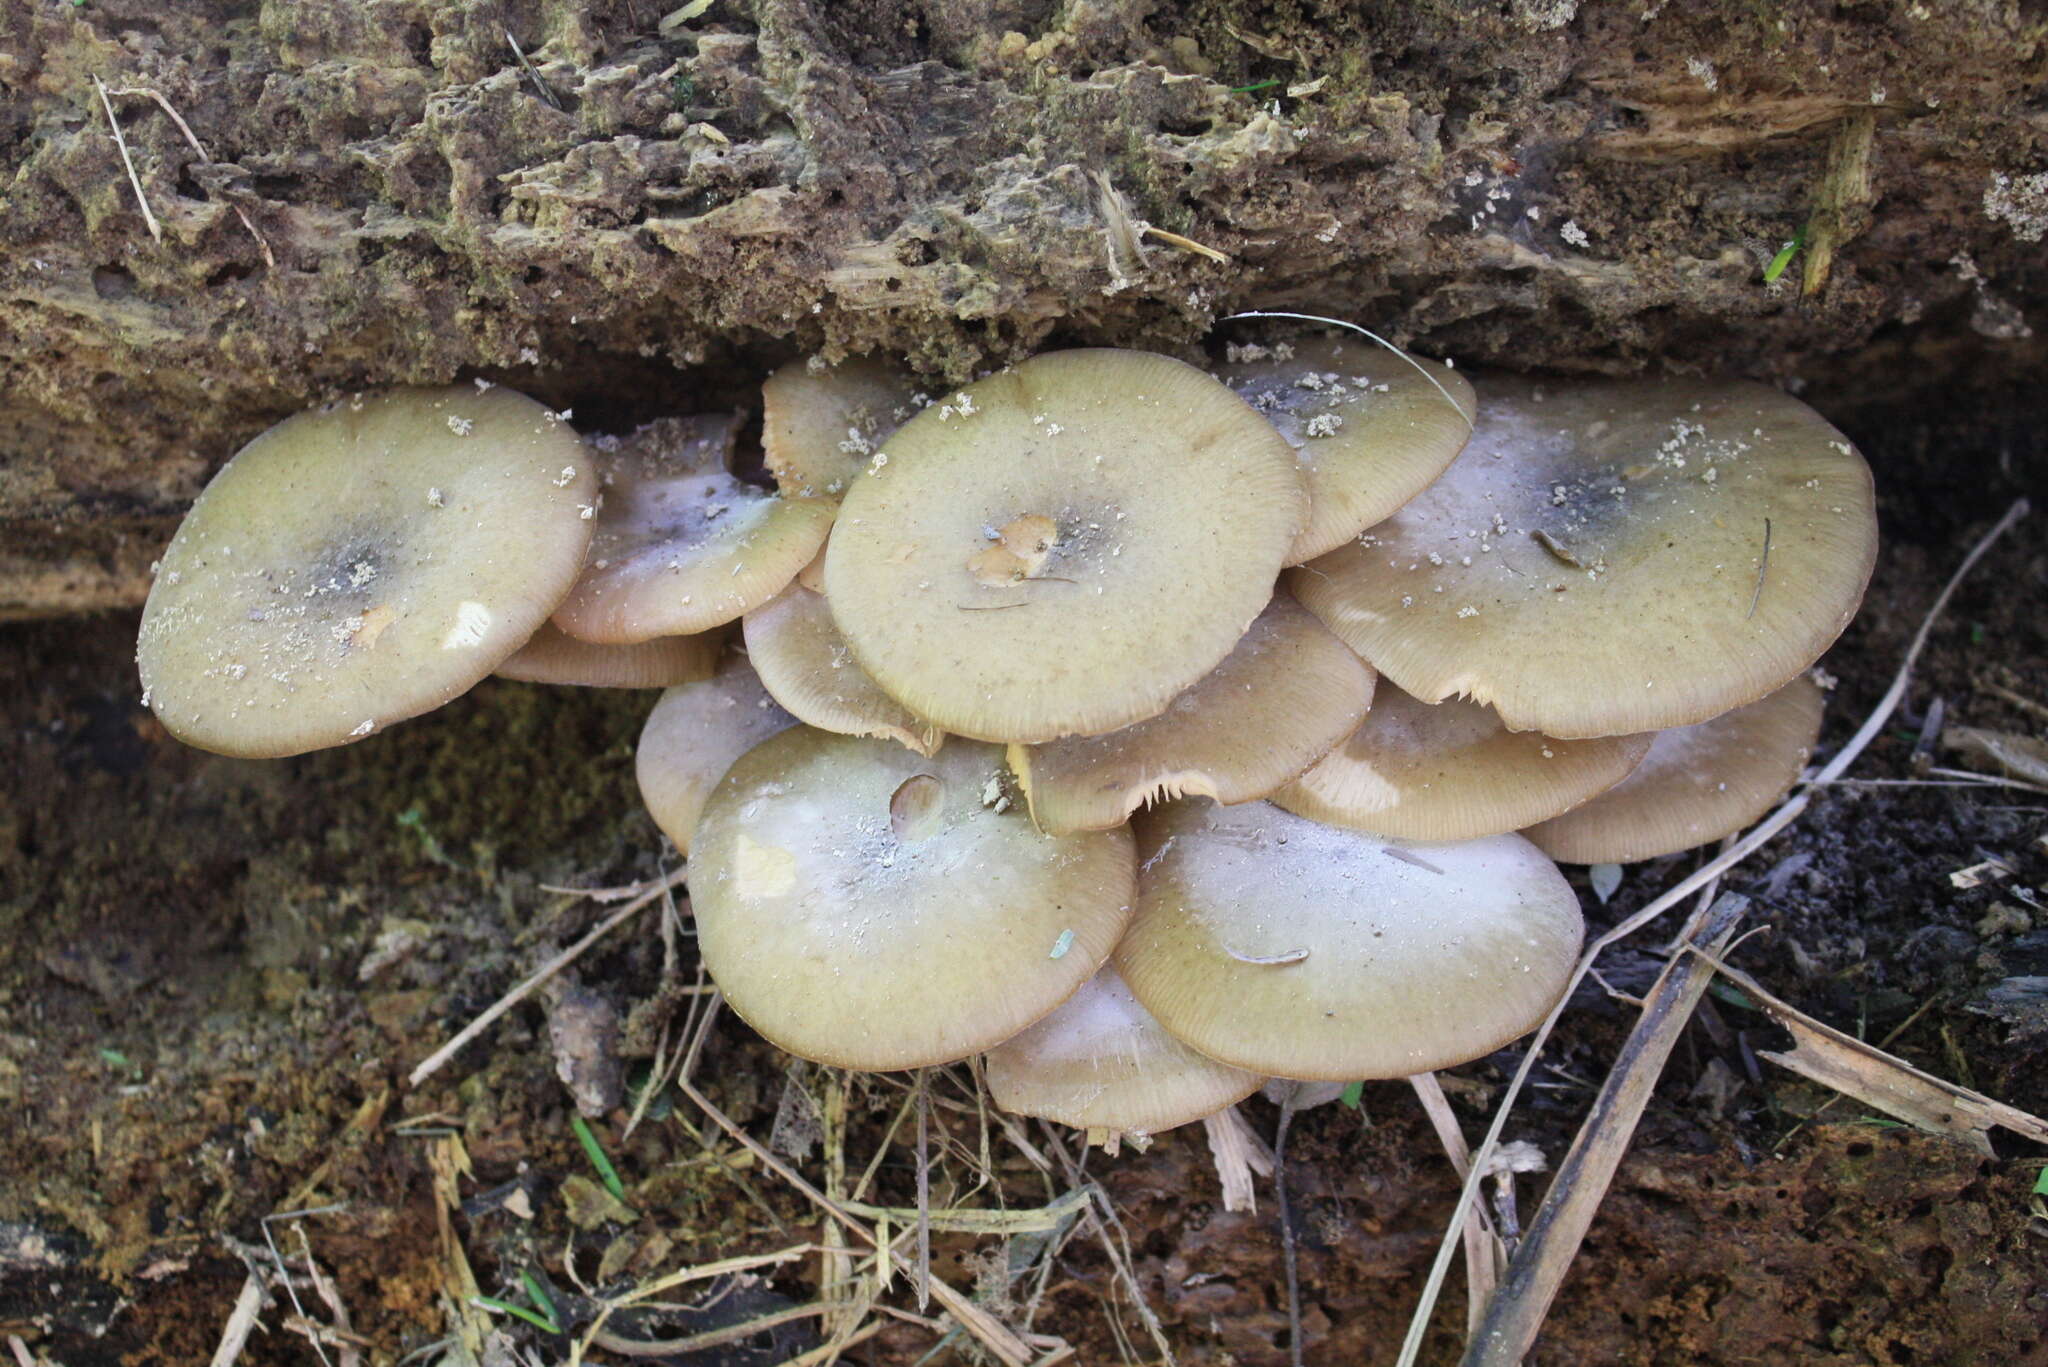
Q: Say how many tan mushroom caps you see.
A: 15